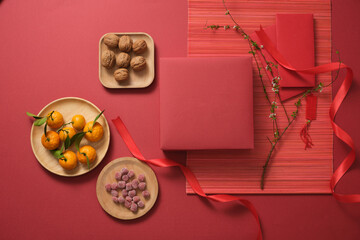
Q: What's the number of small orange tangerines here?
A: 7